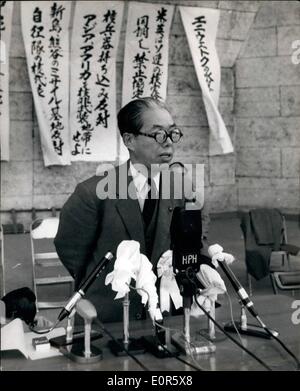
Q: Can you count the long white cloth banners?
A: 5